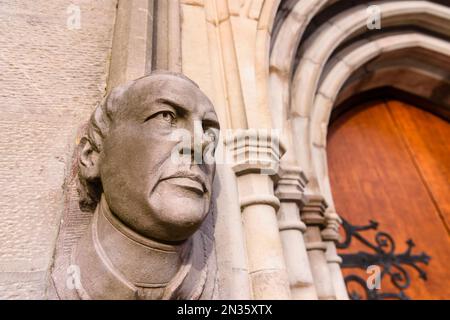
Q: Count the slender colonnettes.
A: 4